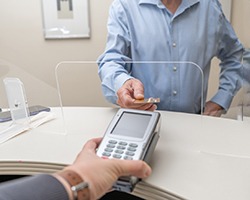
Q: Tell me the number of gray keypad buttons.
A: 12